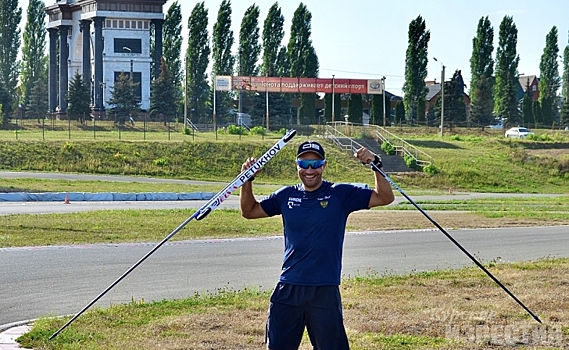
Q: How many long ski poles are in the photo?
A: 2